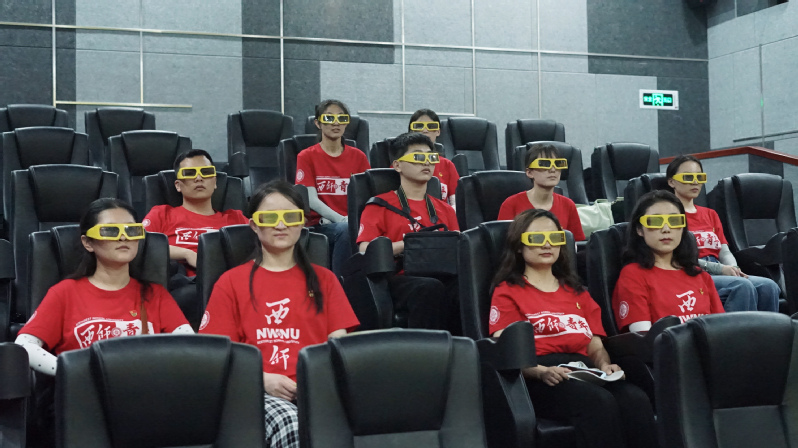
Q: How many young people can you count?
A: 10